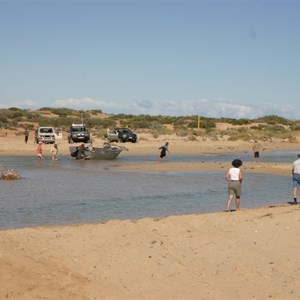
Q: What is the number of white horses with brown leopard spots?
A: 0